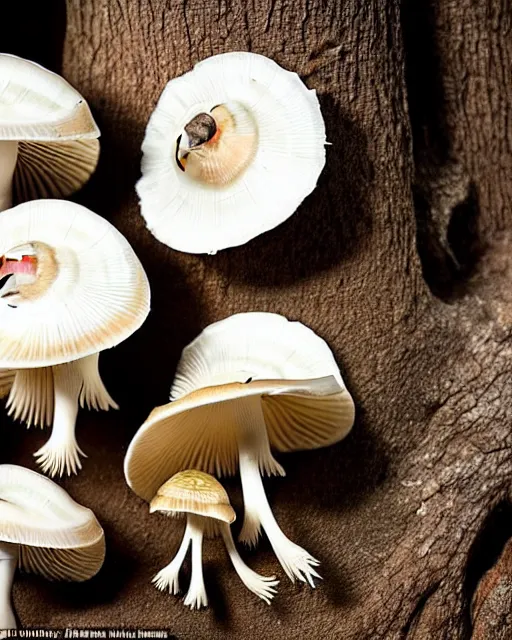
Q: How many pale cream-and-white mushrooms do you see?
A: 6